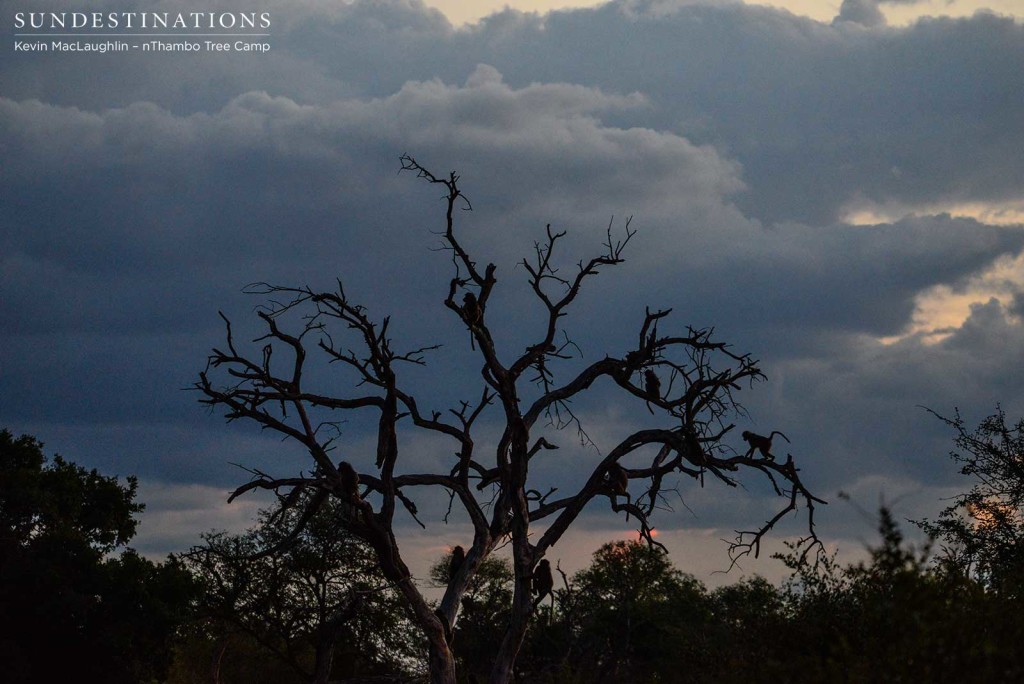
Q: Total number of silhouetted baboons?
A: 7